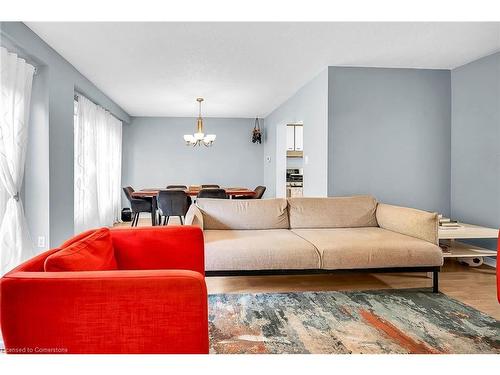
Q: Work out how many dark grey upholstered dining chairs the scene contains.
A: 6